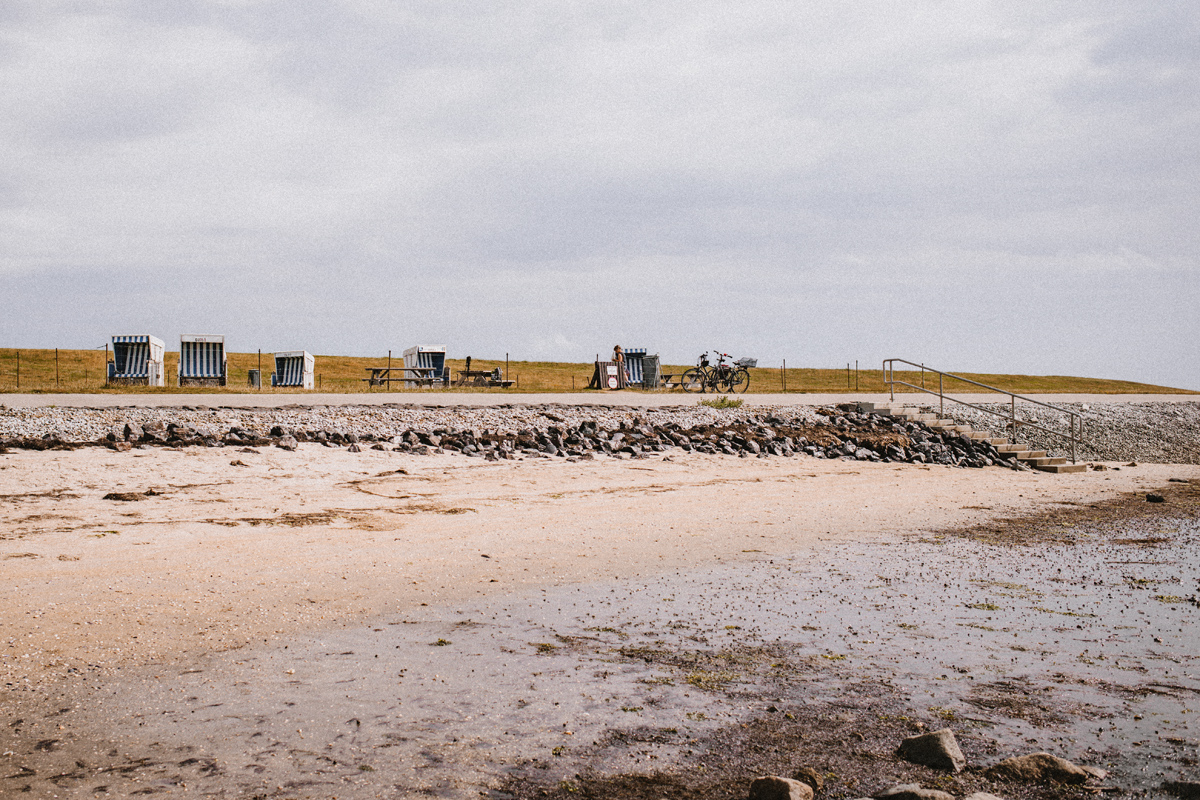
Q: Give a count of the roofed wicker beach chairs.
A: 5